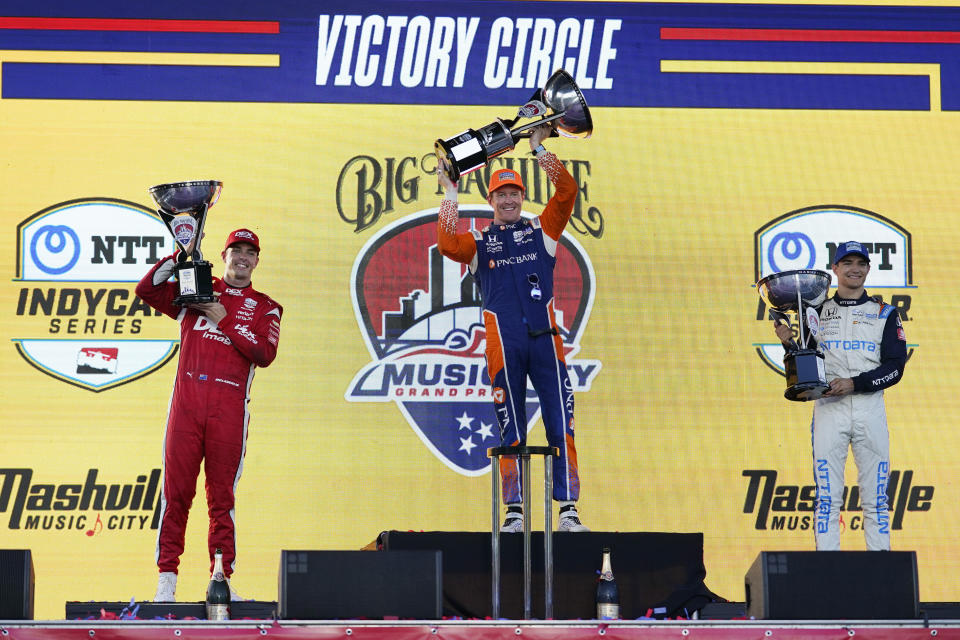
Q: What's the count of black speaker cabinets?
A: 3